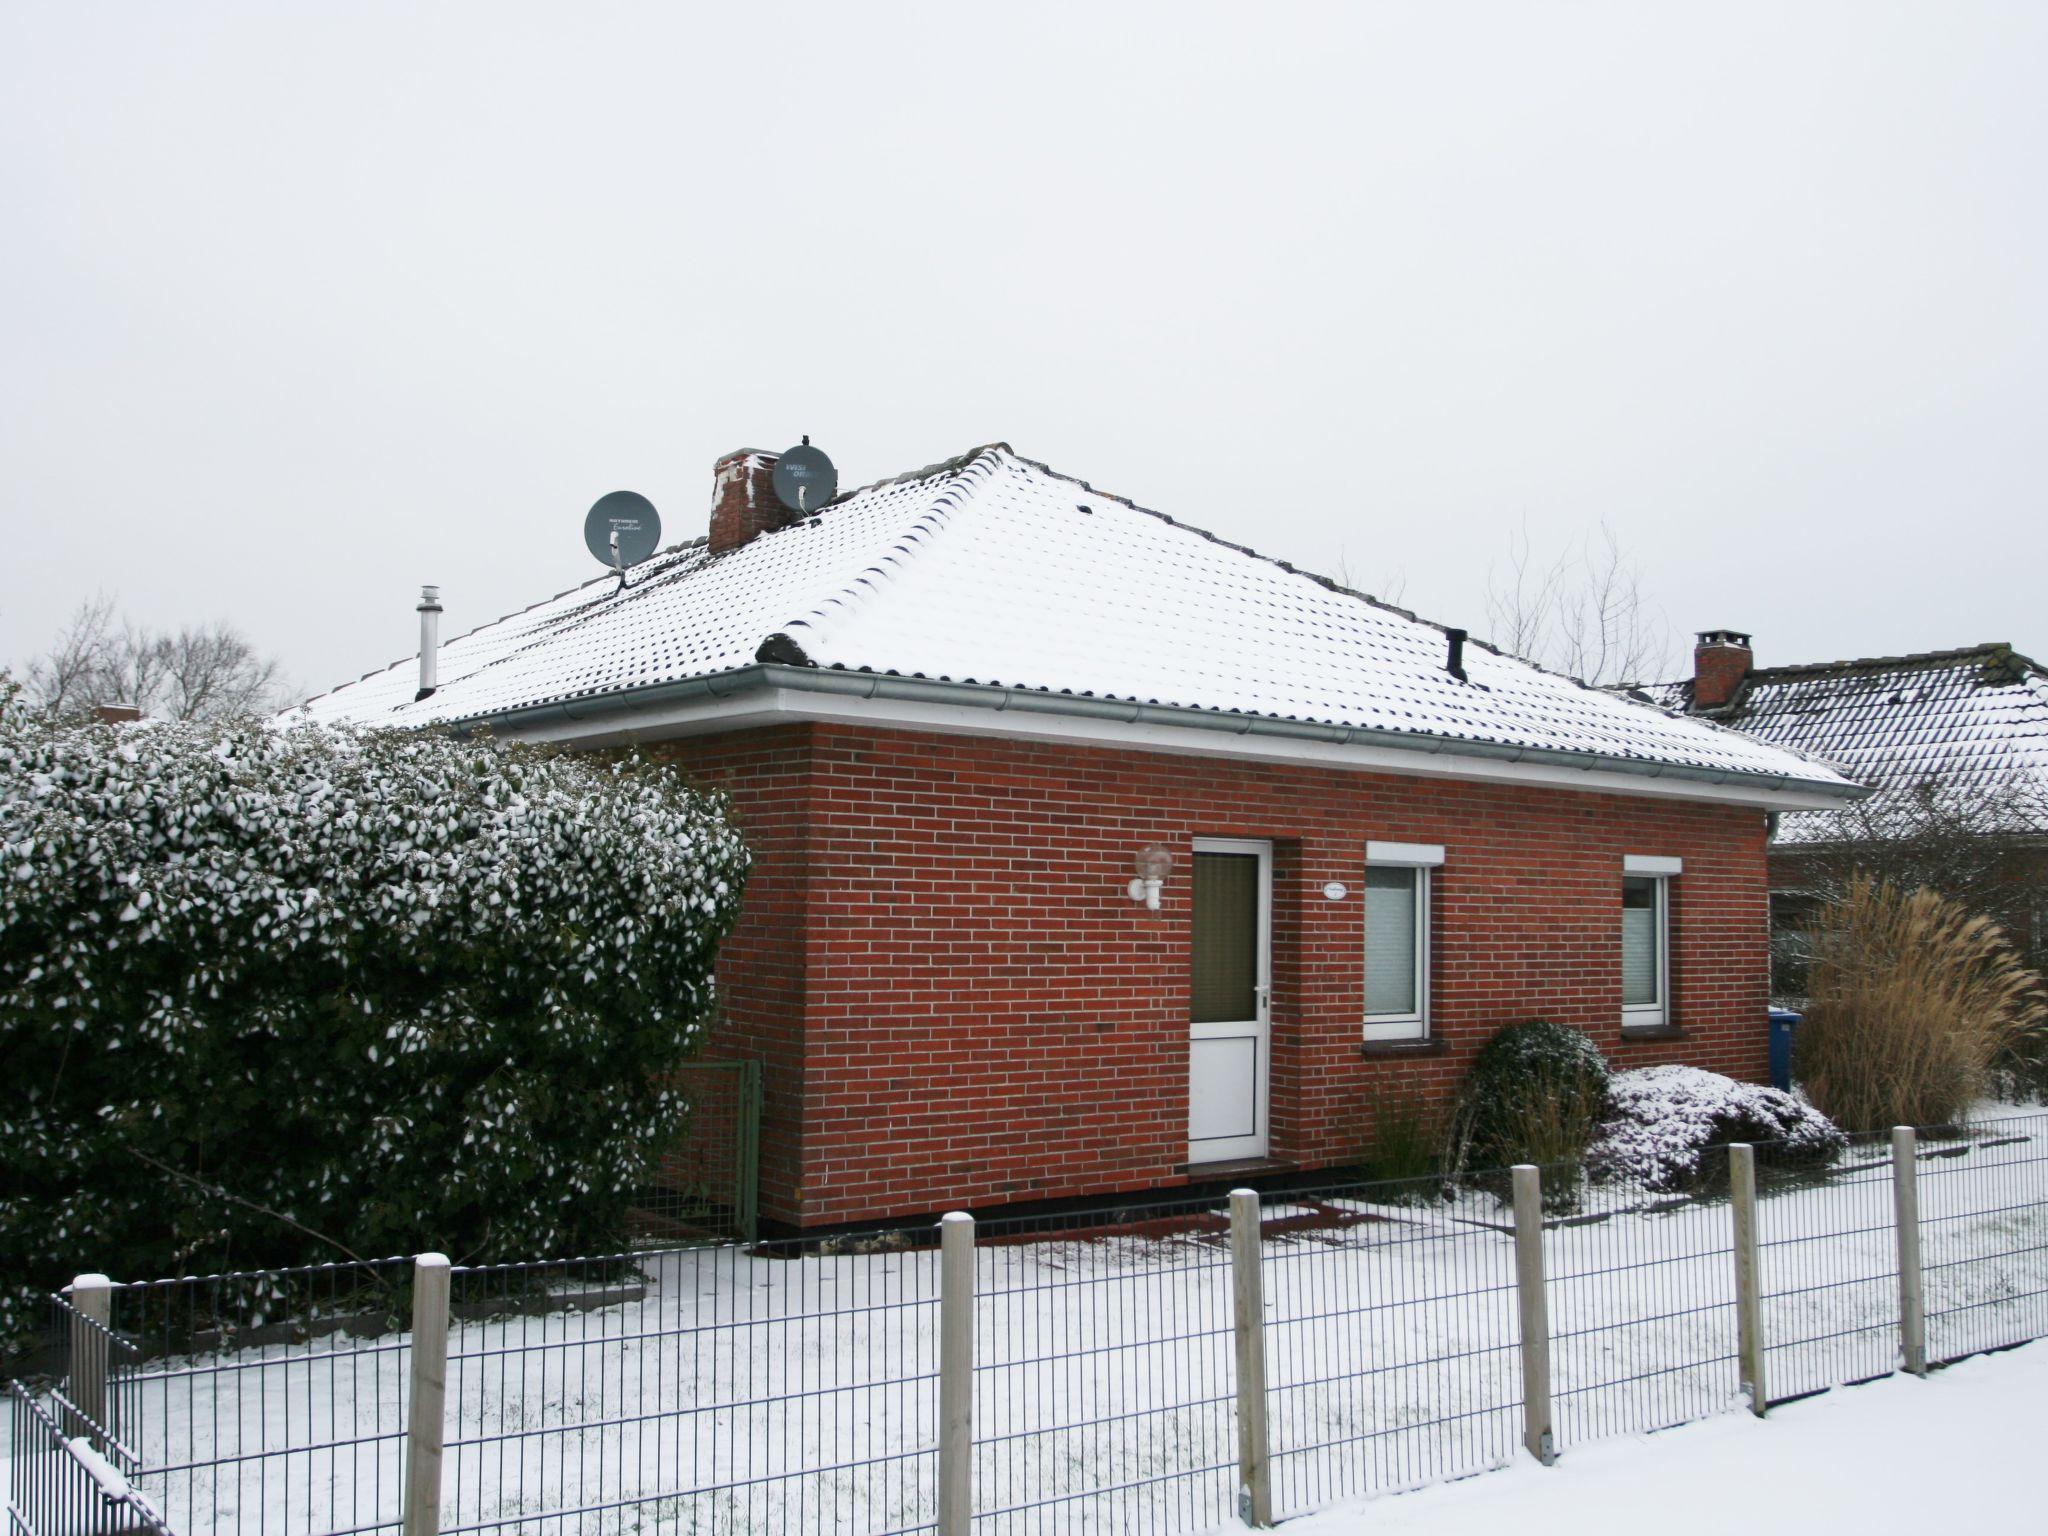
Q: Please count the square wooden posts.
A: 7